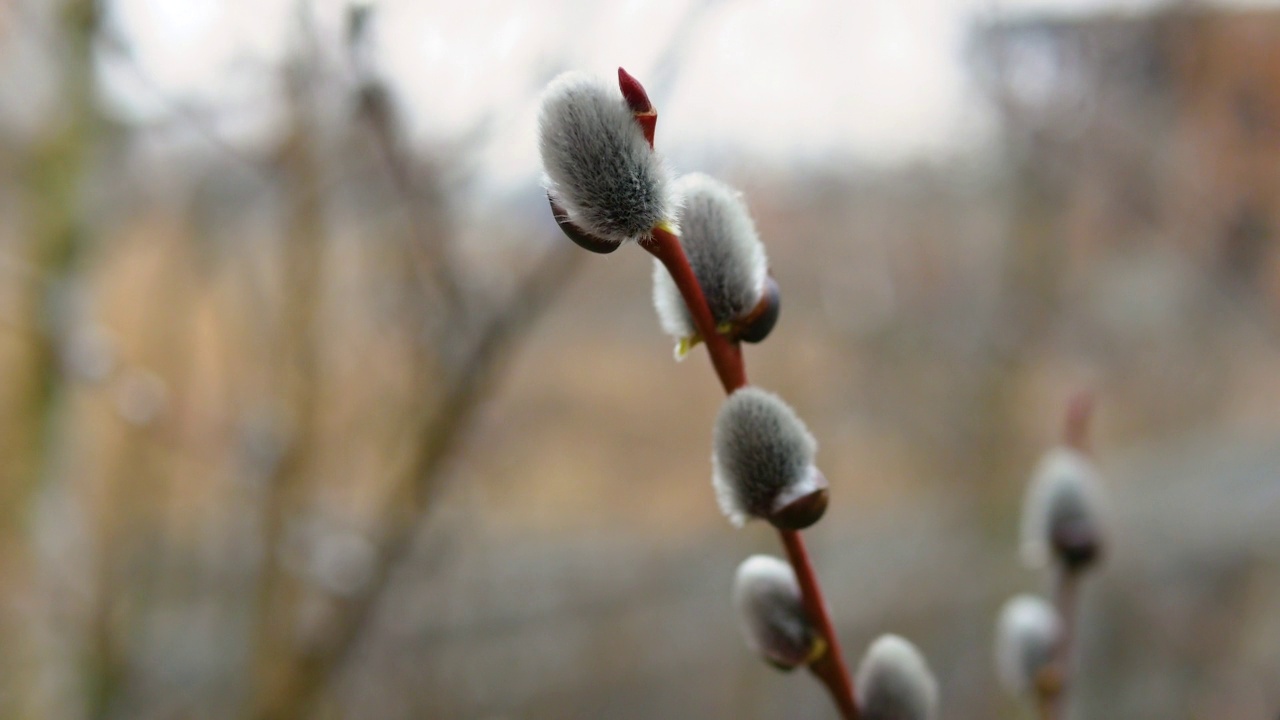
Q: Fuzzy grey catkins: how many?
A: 7